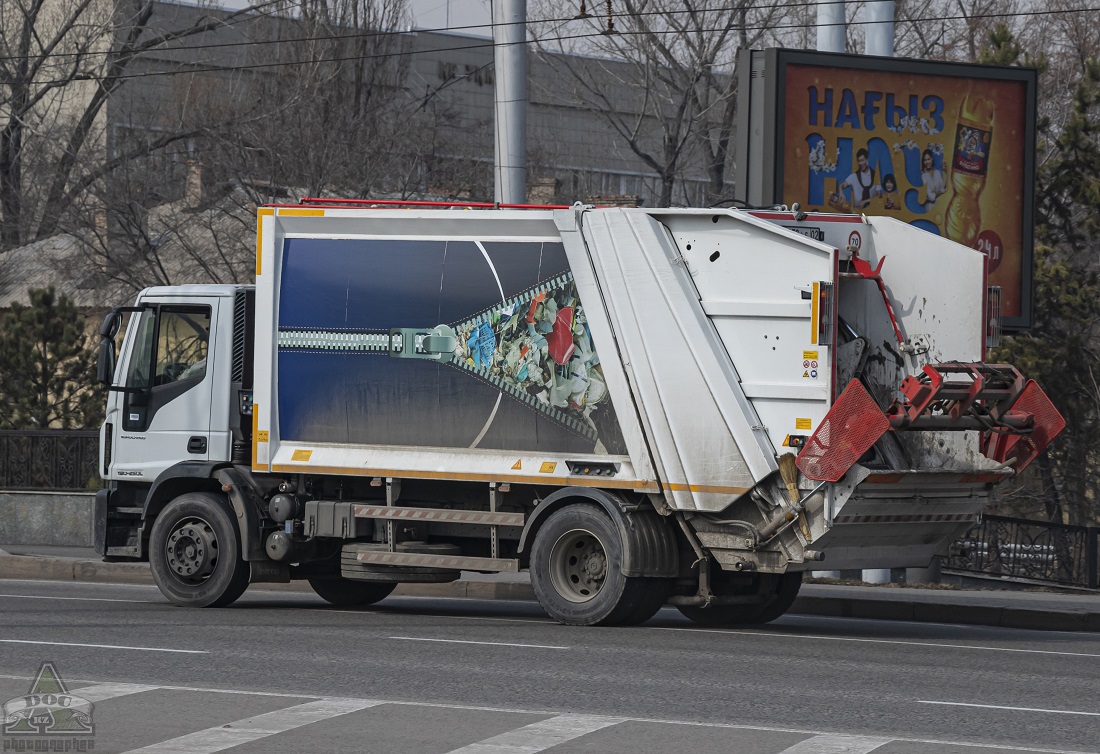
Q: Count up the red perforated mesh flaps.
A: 2